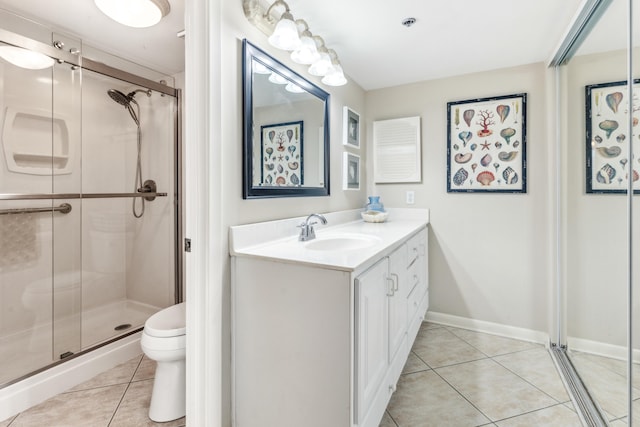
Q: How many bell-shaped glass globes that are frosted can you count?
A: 4